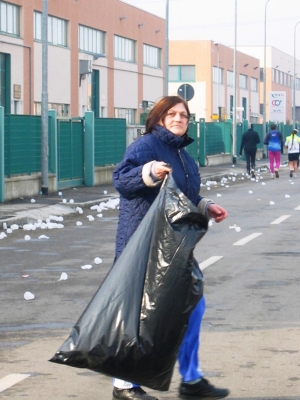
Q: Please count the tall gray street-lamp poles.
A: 5